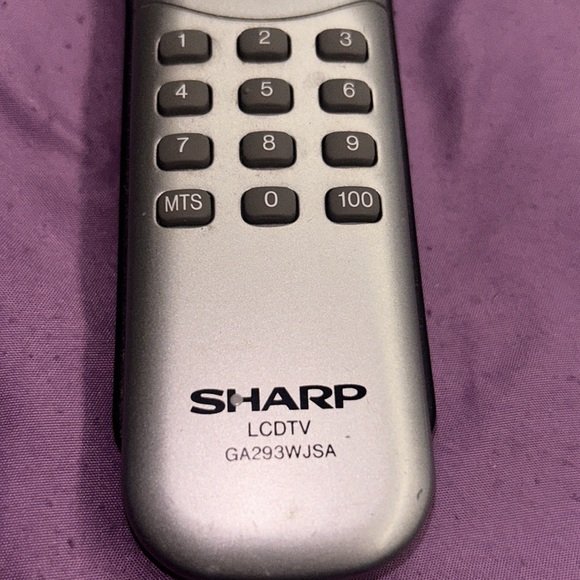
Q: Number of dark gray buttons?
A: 12